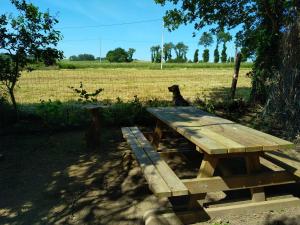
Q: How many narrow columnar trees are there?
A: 4